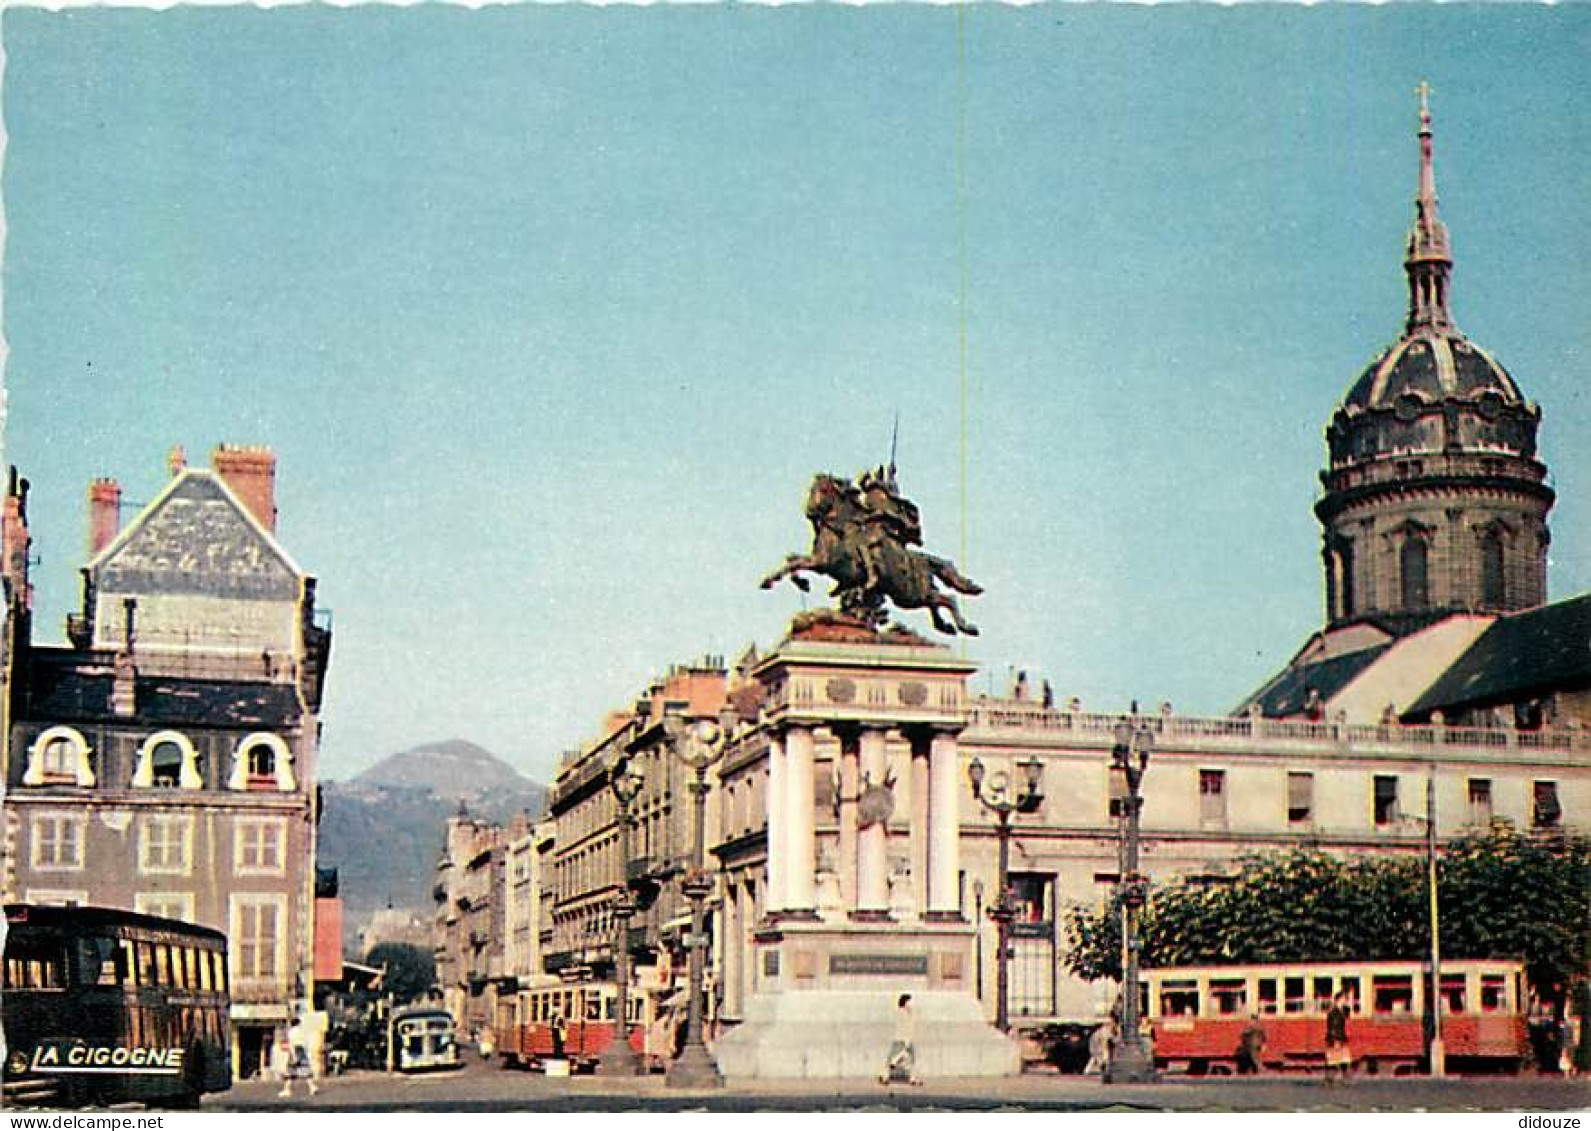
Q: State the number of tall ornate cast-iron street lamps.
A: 4